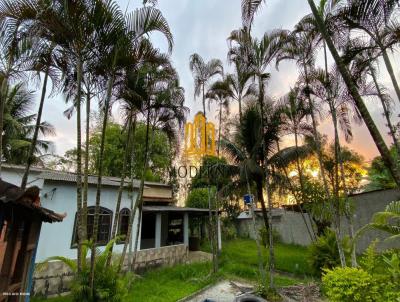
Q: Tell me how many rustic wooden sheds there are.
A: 1